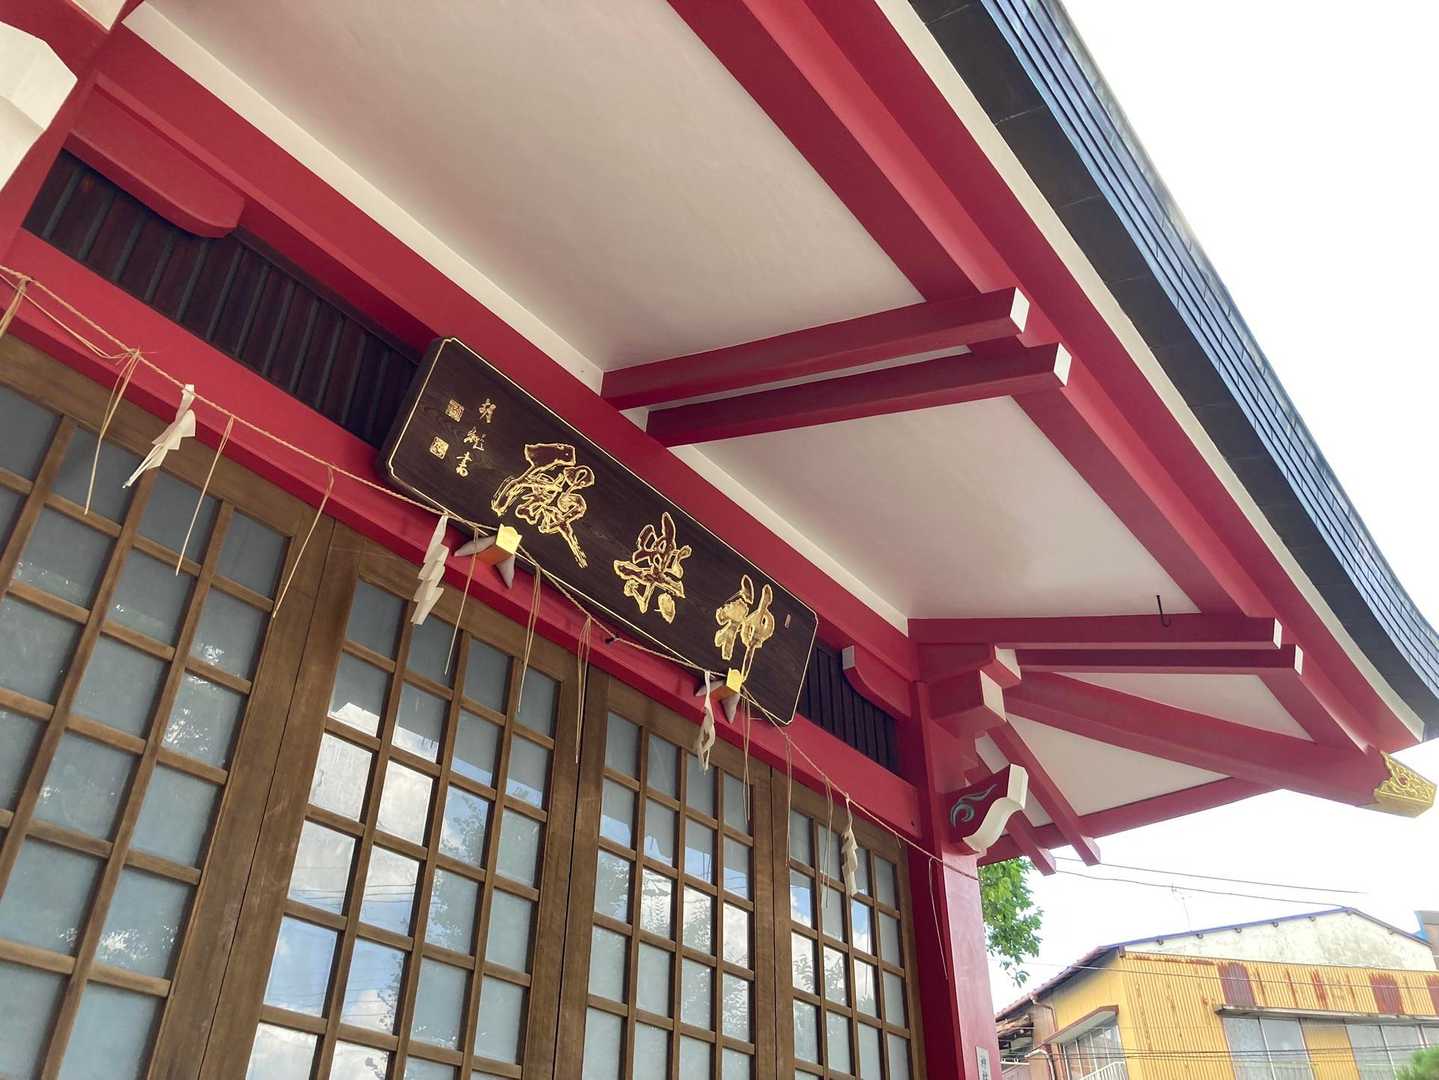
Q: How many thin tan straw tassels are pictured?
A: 11